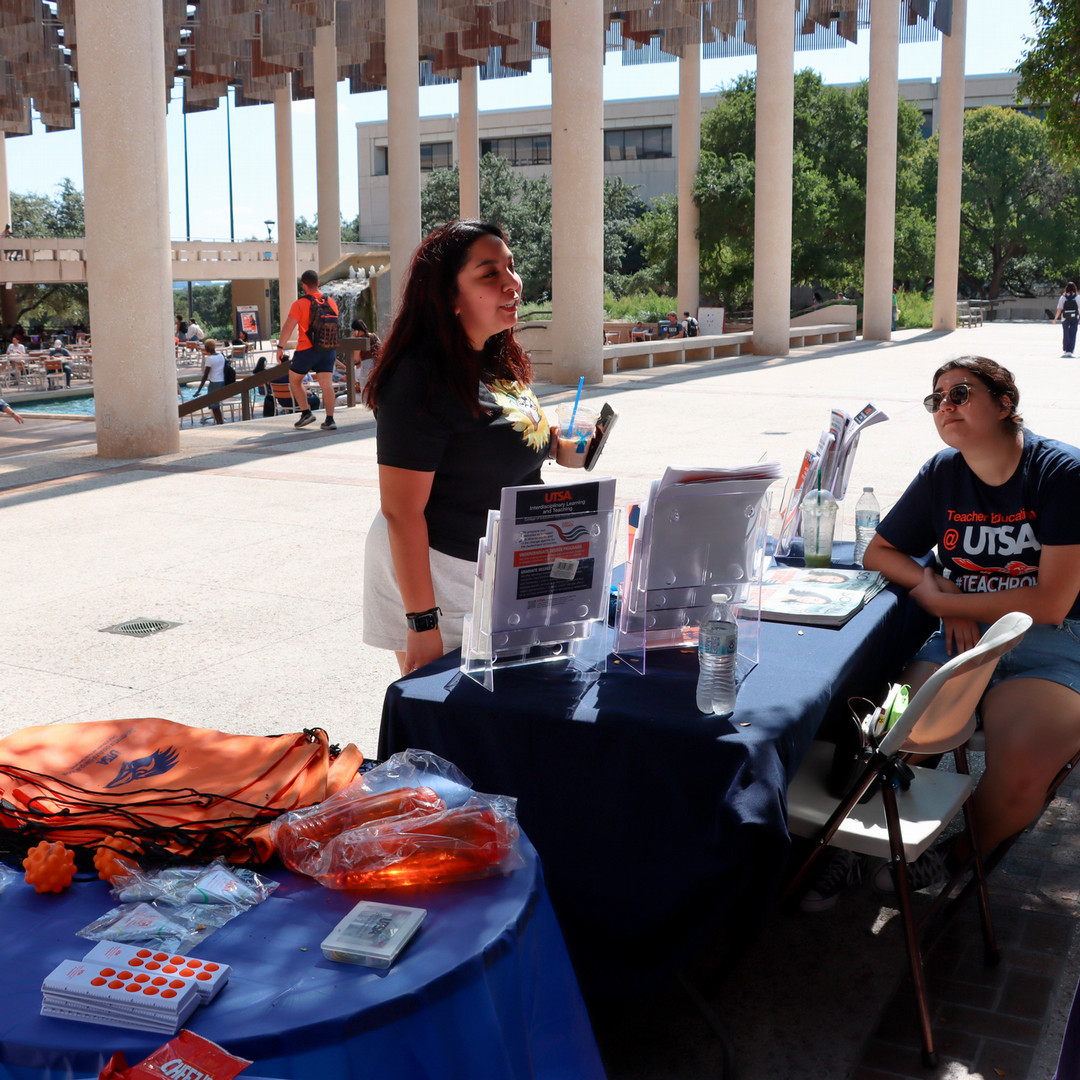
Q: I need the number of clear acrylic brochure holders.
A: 3